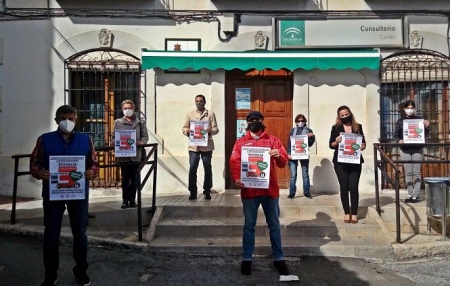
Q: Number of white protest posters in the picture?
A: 7